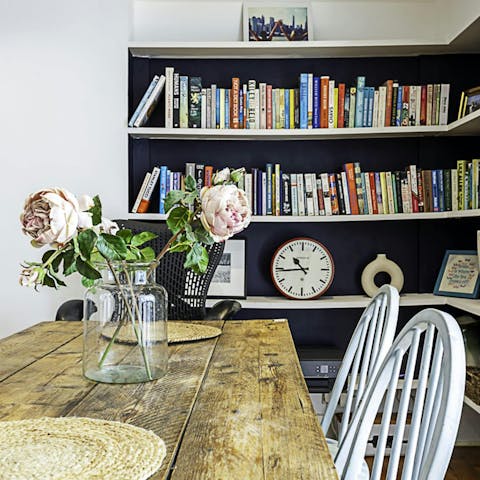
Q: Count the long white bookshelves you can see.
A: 4